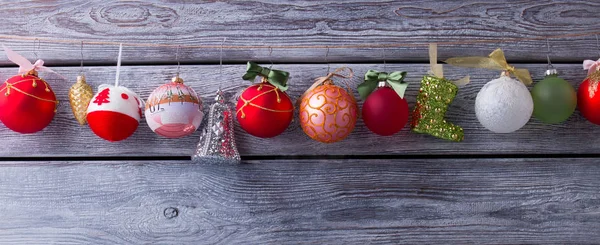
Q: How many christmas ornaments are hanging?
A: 12